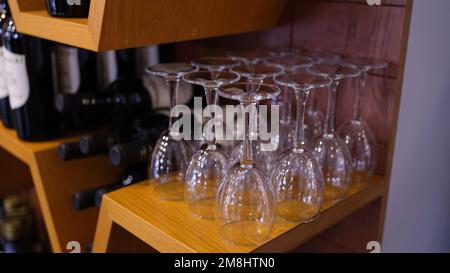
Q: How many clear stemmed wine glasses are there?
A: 12